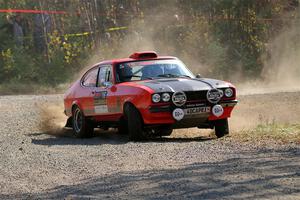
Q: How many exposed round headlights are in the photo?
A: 4